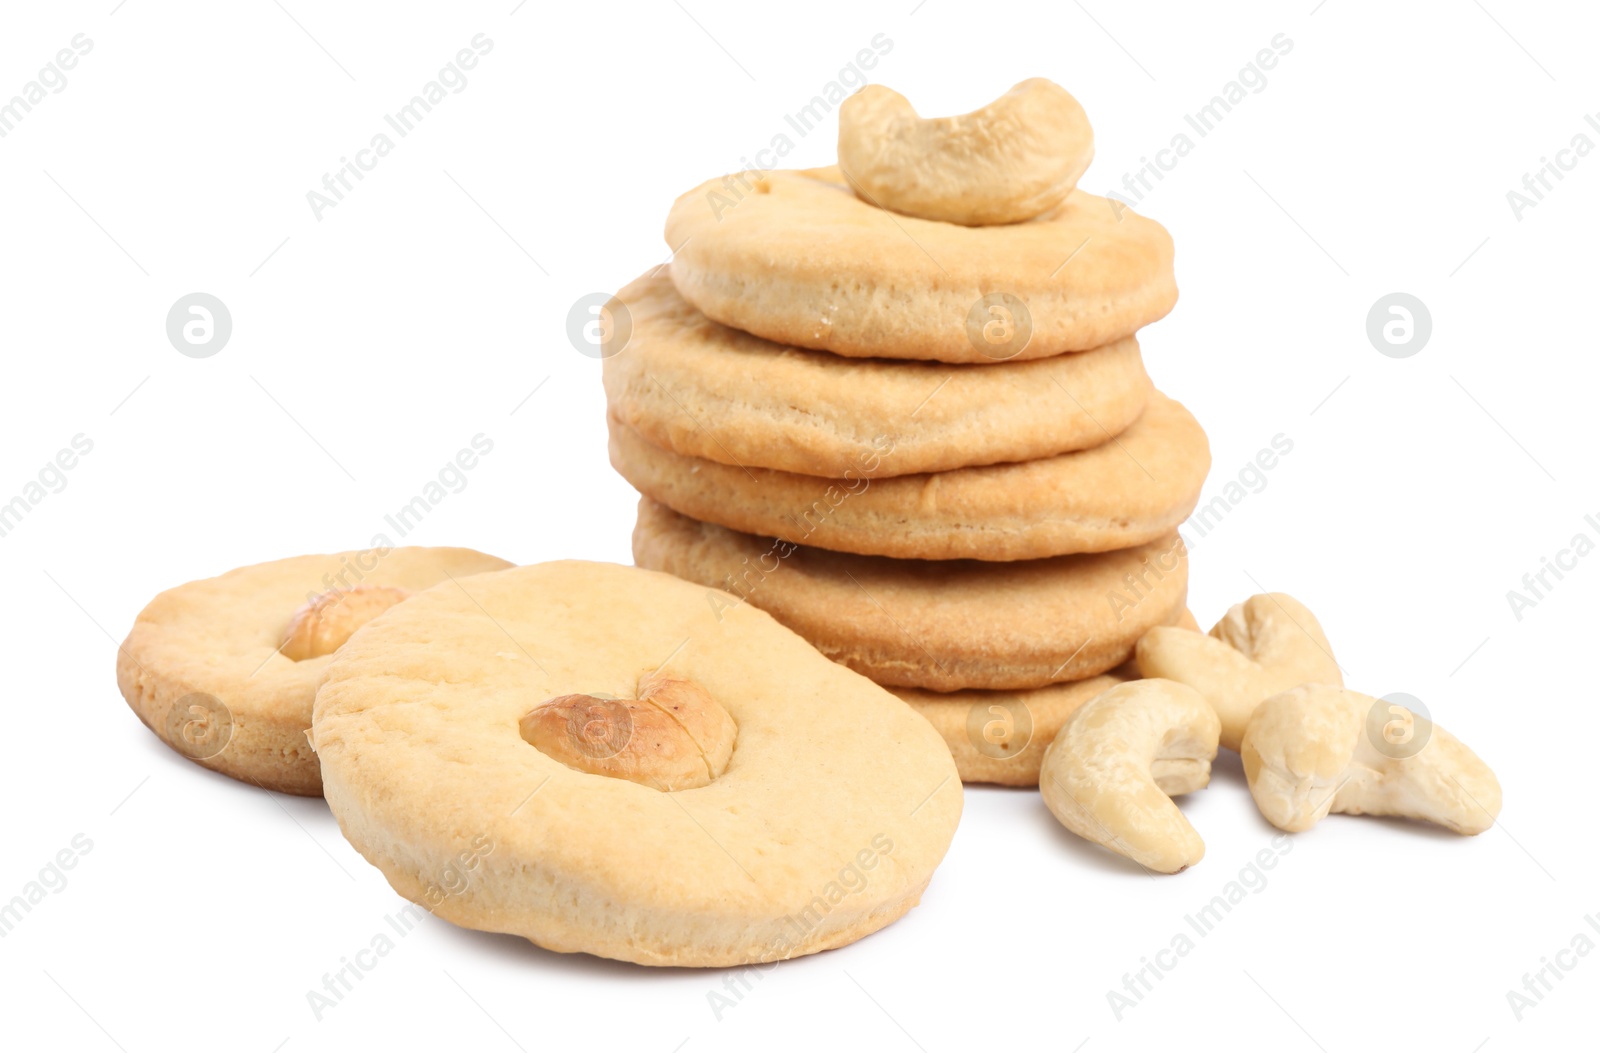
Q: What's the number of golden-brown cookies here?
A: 7